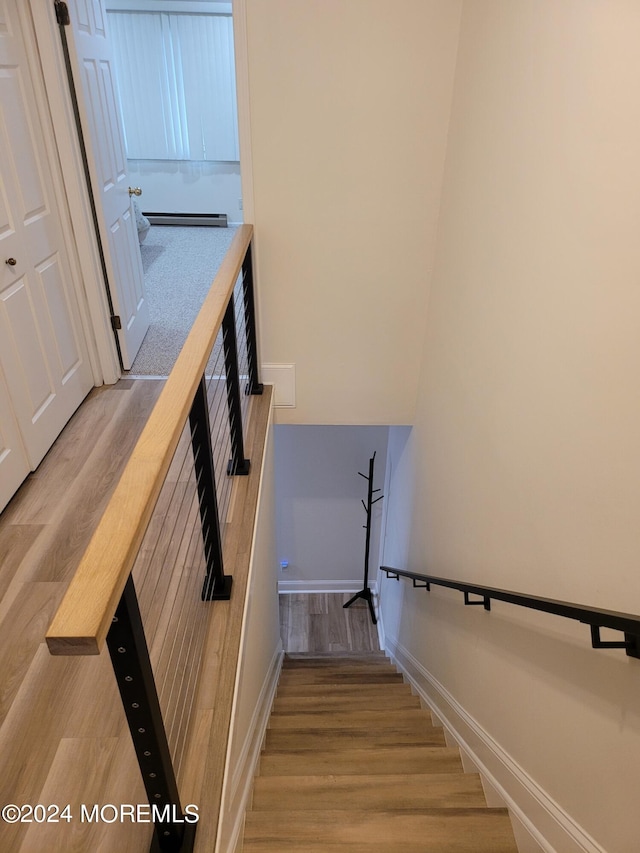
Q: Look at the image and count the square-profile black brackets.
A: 4